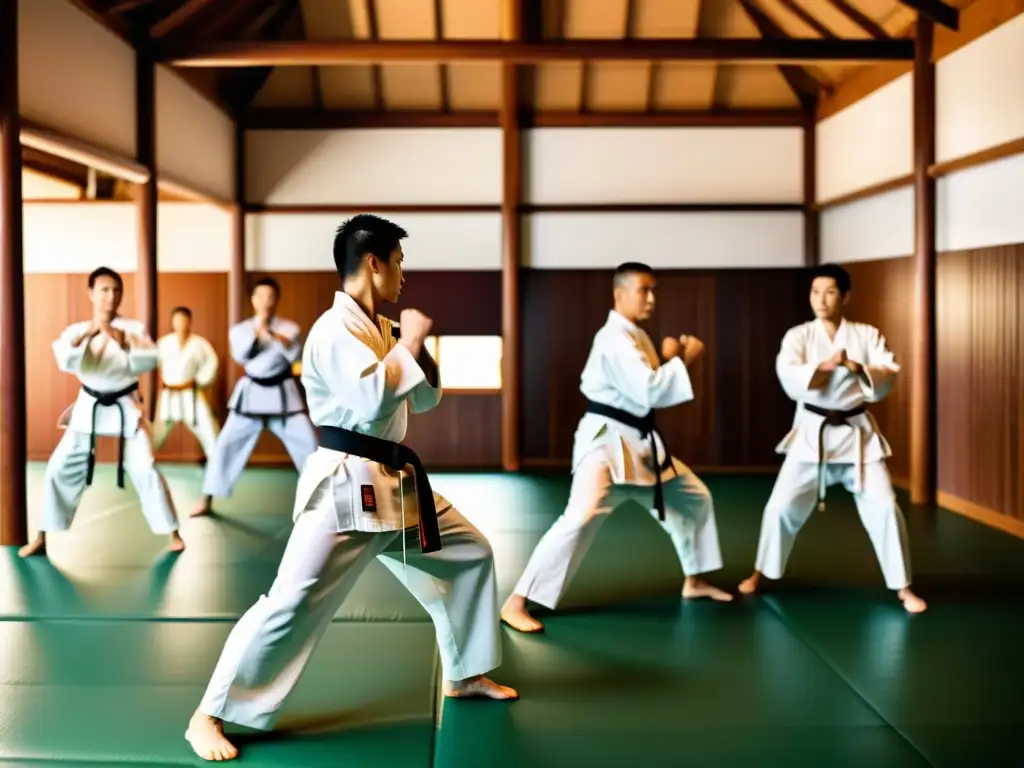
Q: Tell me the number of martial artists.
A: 6